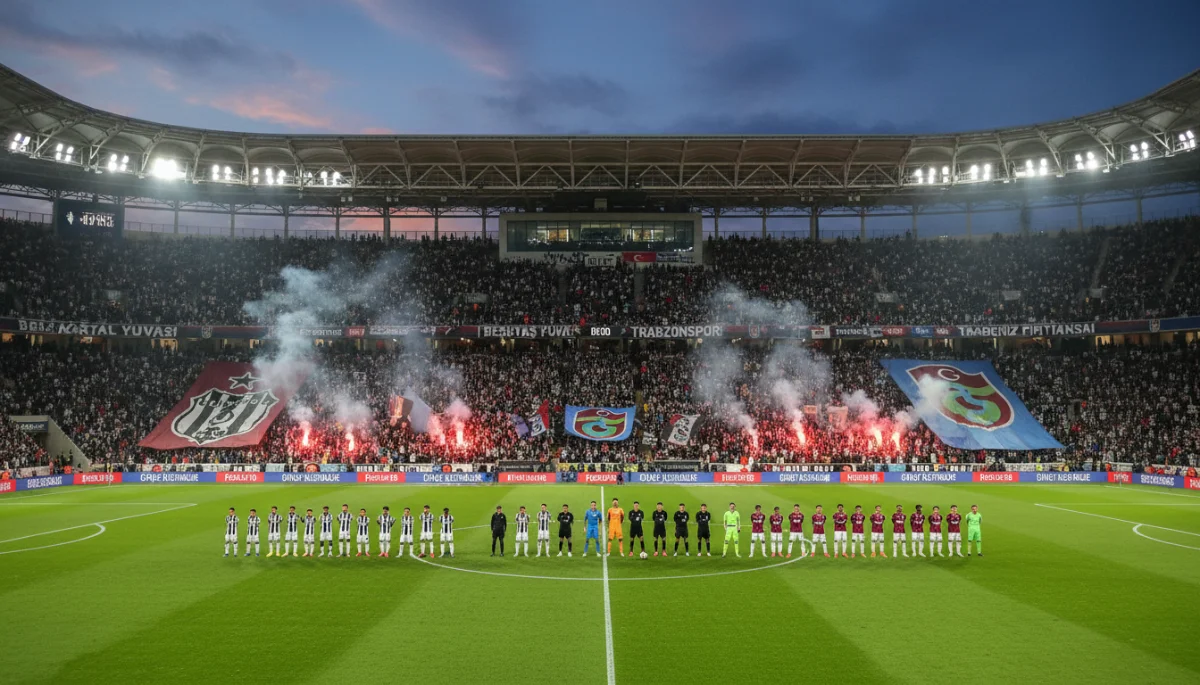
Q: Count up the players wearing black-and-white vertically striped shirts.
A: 14